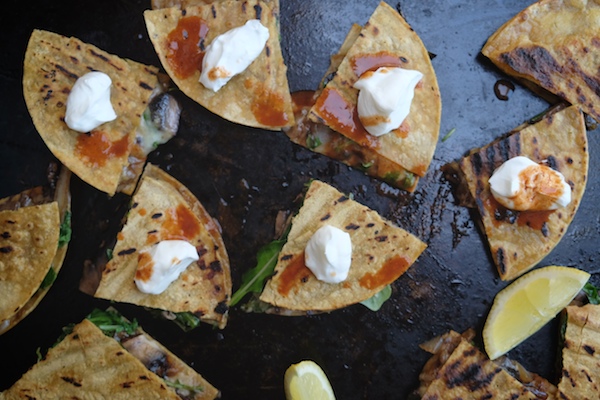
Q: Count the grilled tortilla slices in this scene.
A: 11